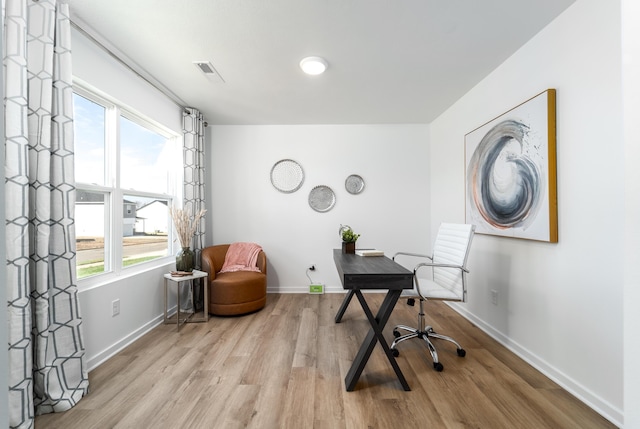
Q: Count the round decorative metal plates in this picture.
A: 3